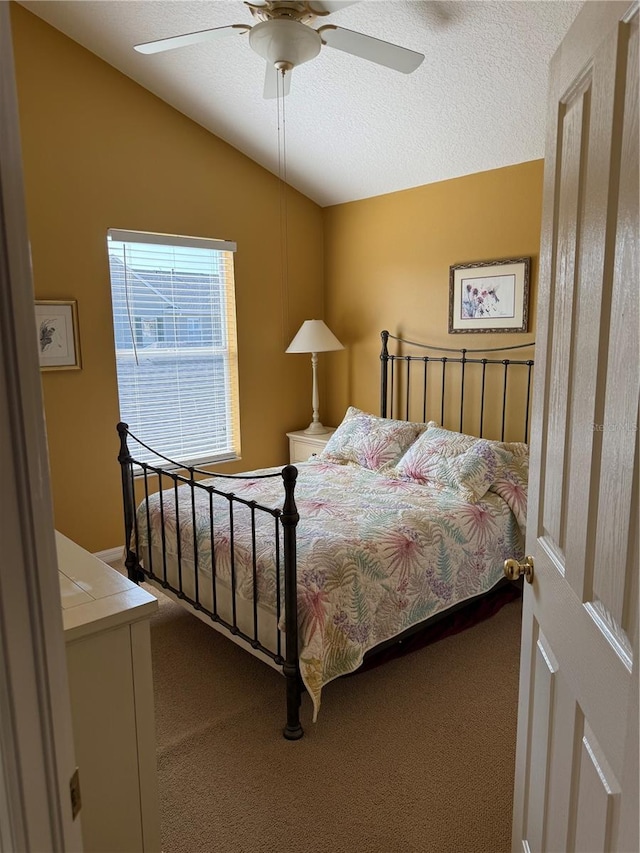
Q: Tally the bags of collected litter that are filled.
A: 0